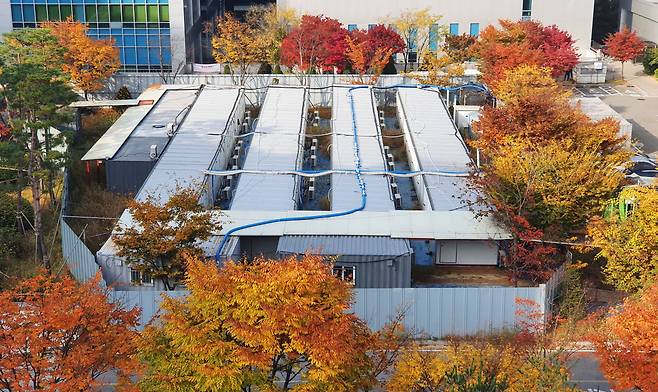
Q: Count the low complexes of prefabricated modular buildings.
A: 1